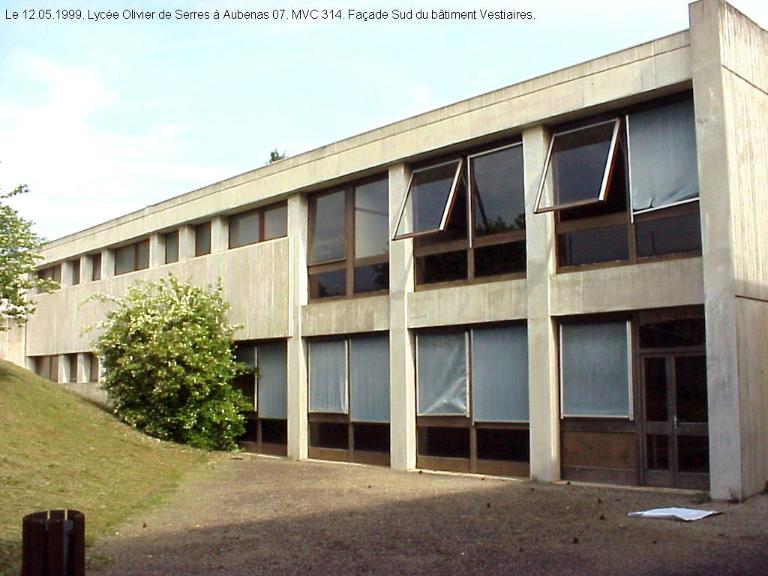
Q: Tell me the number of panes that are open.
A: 2